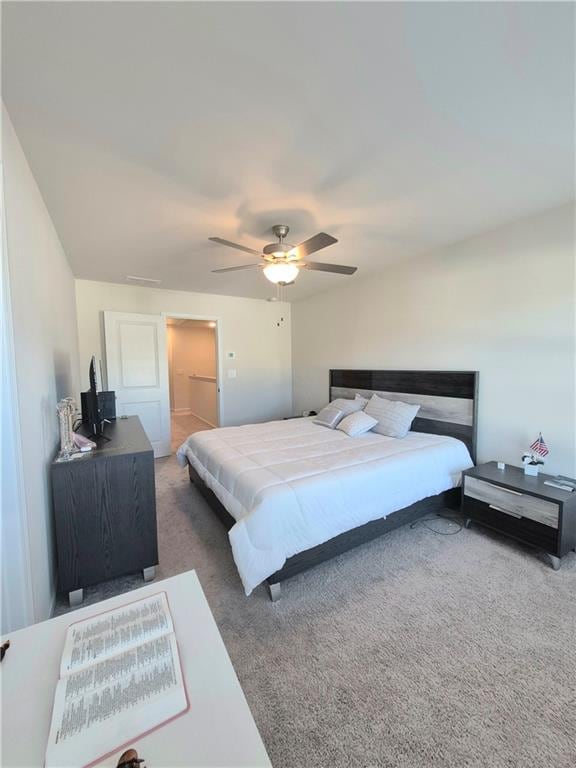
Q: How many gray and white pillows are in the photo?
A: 4